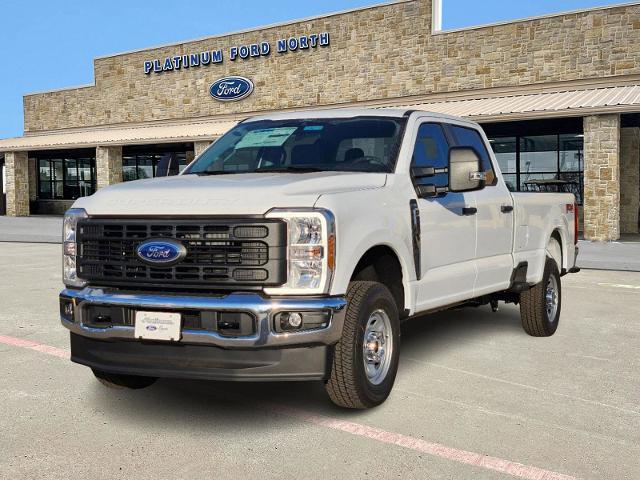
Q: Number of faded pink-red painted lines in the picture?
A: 1